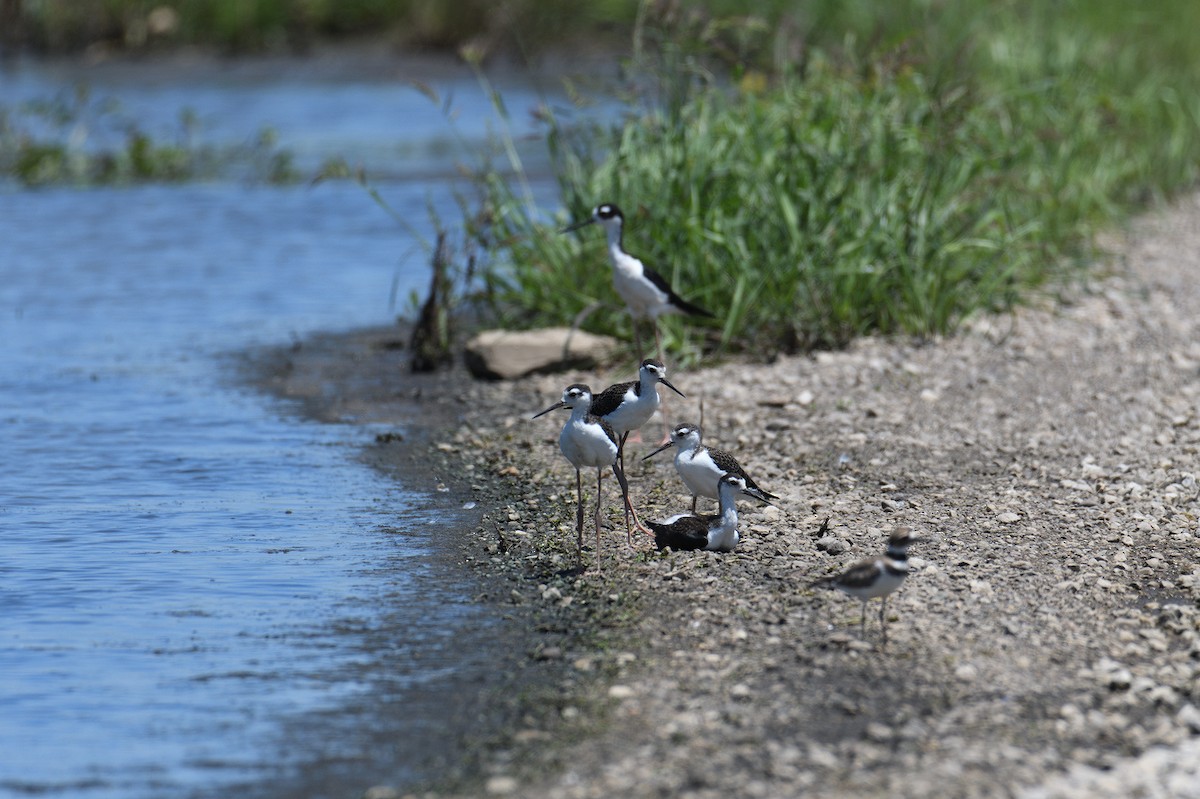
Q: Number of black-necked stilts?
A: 5